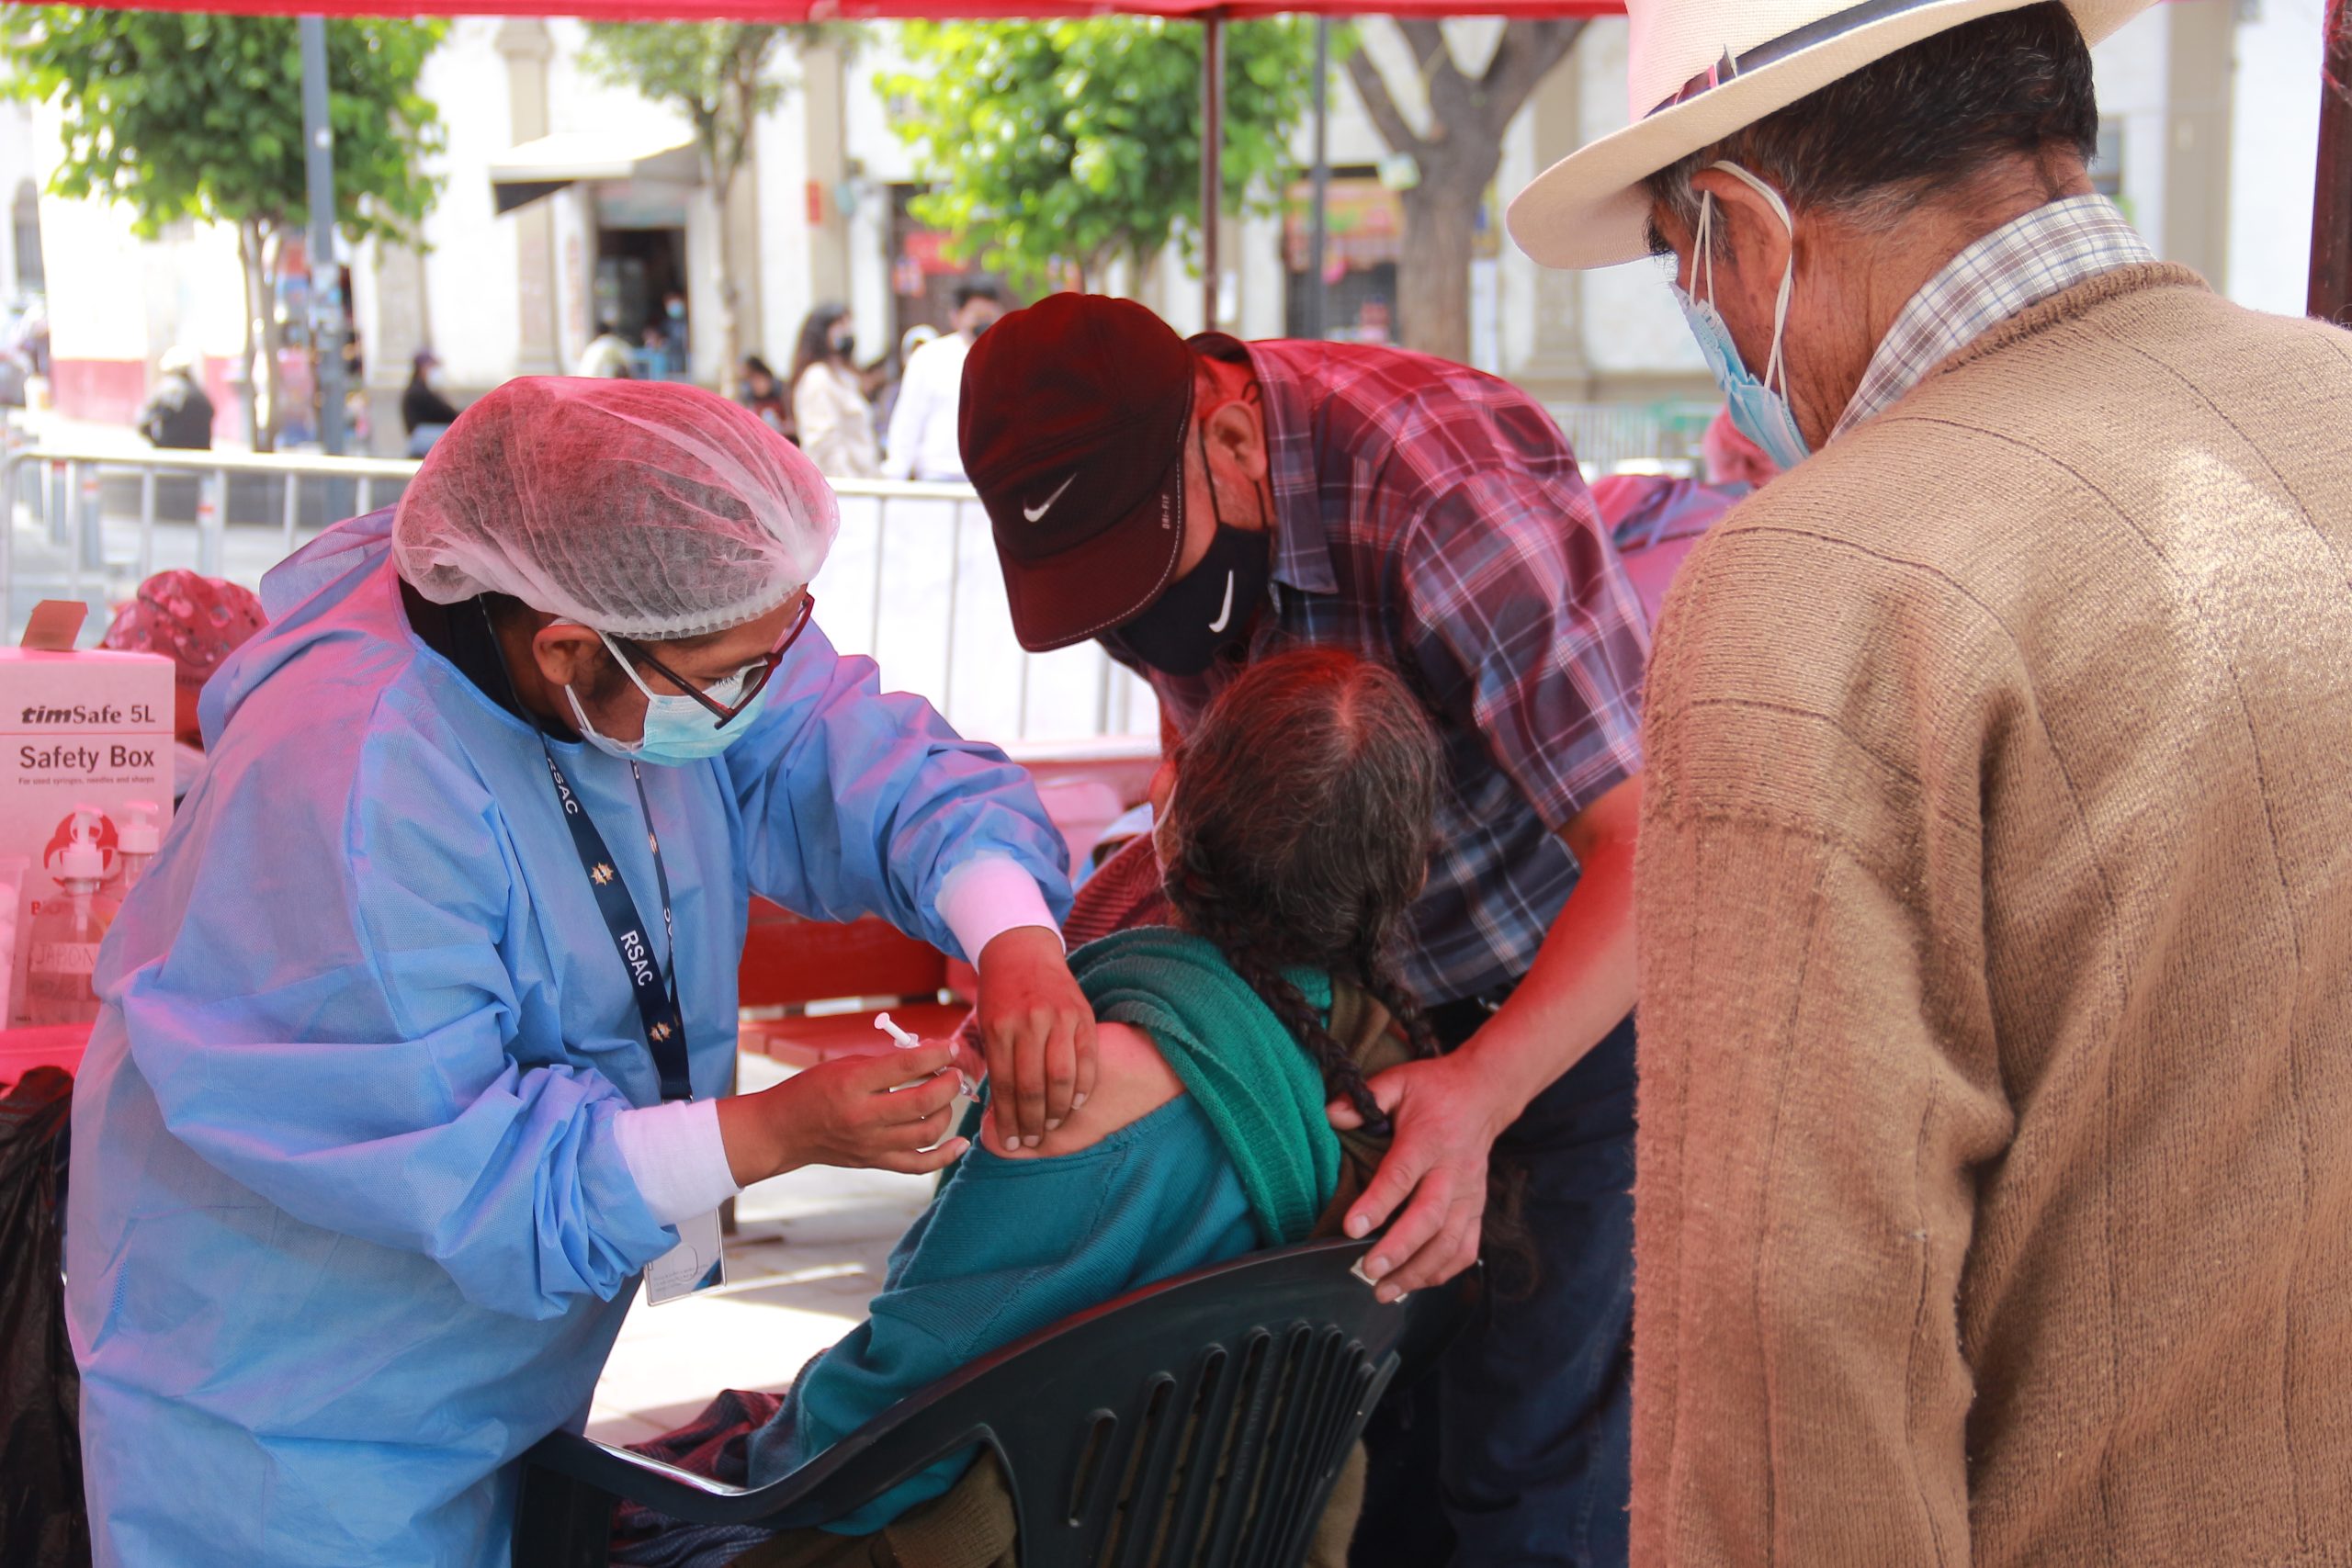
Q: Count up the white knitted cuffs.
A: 2